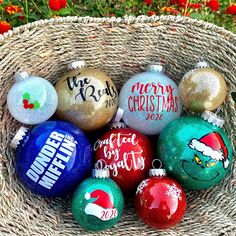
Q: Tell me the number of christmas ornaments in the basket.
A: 9